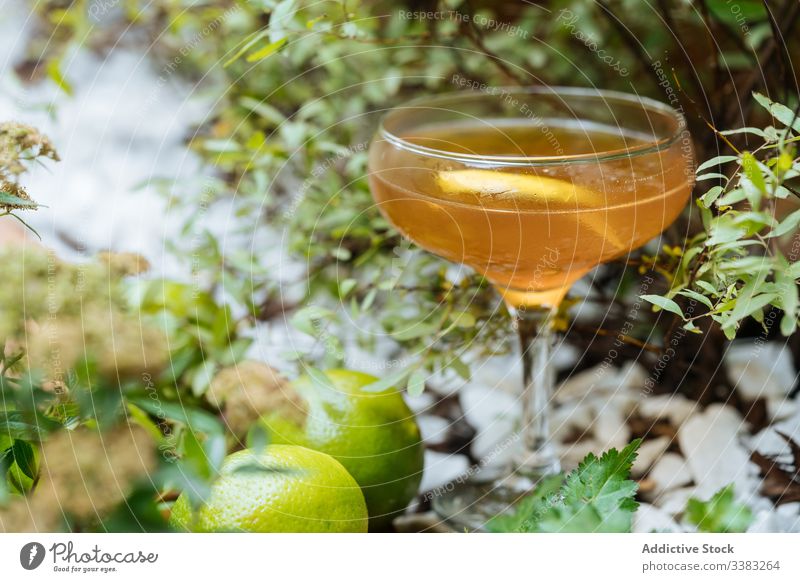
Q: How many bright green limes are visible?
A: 2